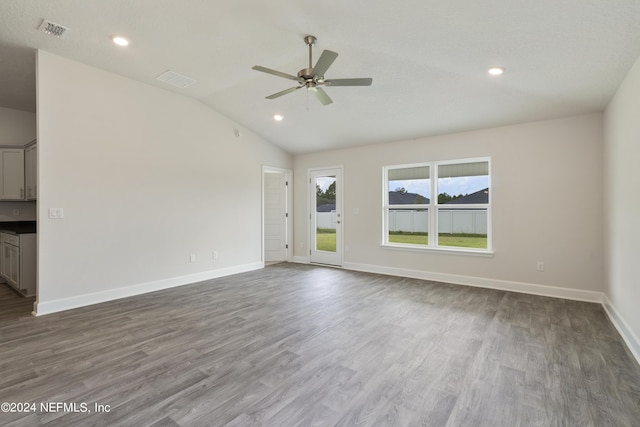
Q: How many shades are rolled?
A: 2